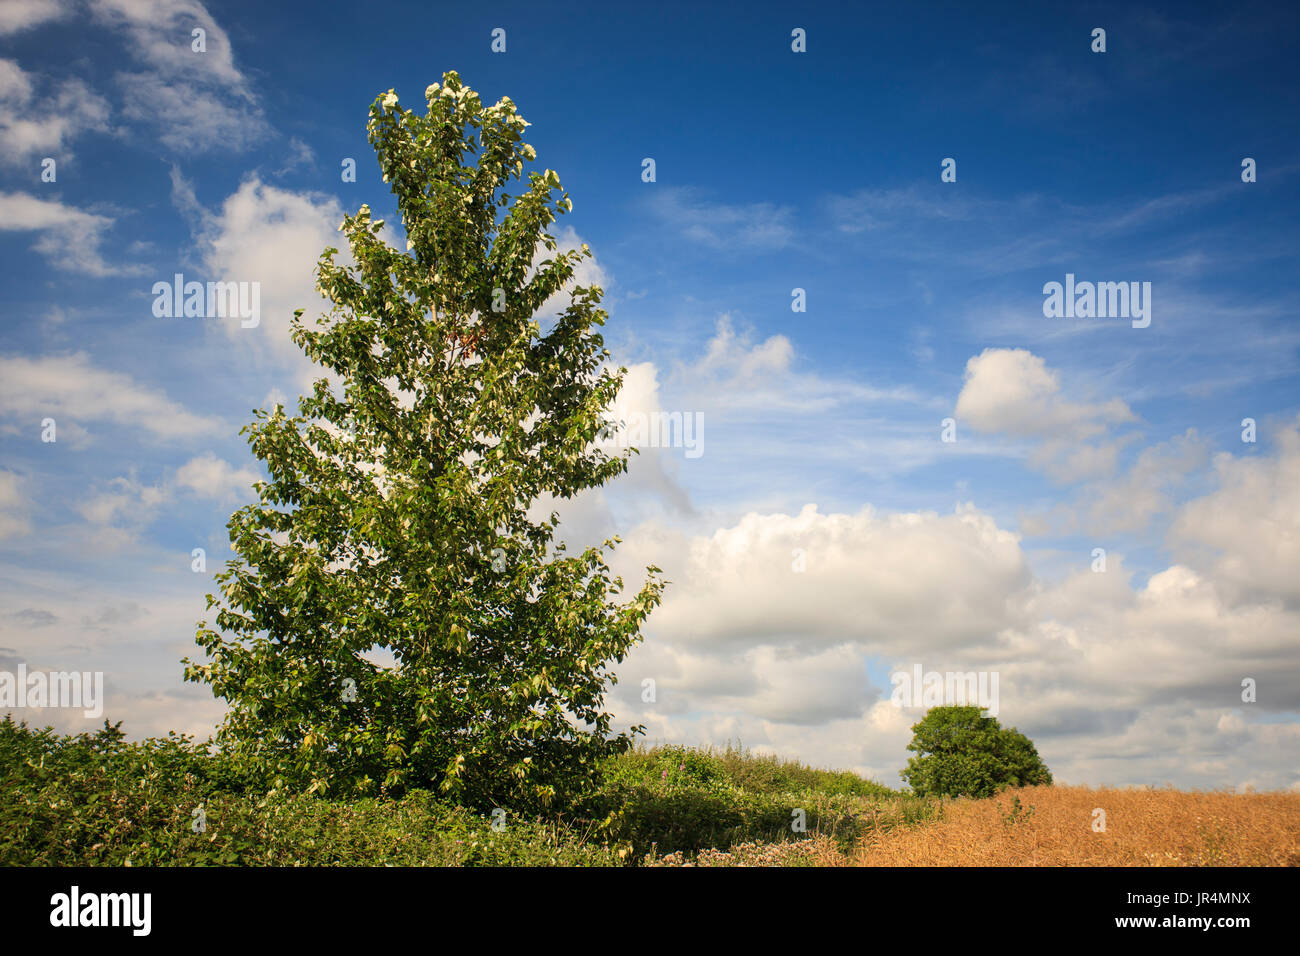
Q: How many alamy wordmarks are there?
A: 6